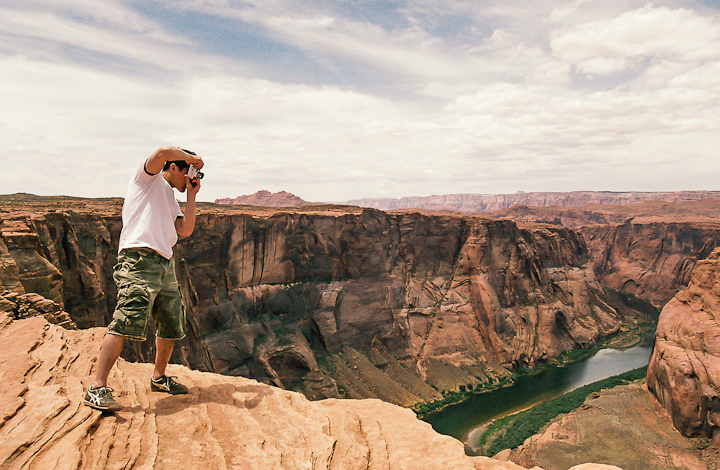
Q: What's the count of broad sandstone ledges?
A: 1